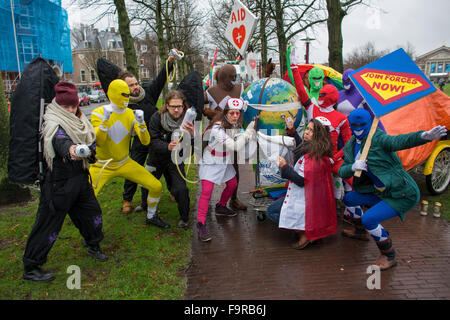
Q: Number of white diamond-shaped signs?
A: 1